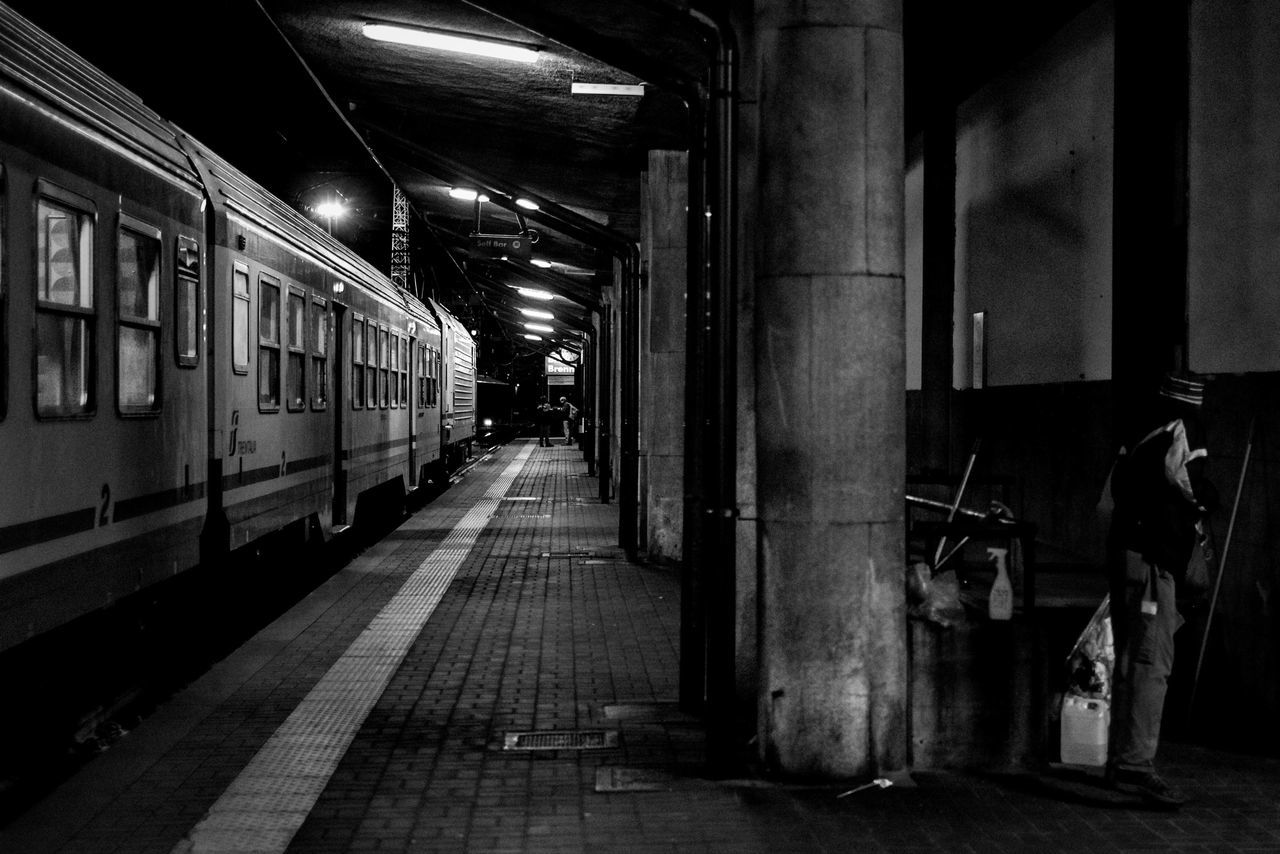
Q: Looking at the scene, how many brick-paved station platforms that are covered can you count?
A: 1